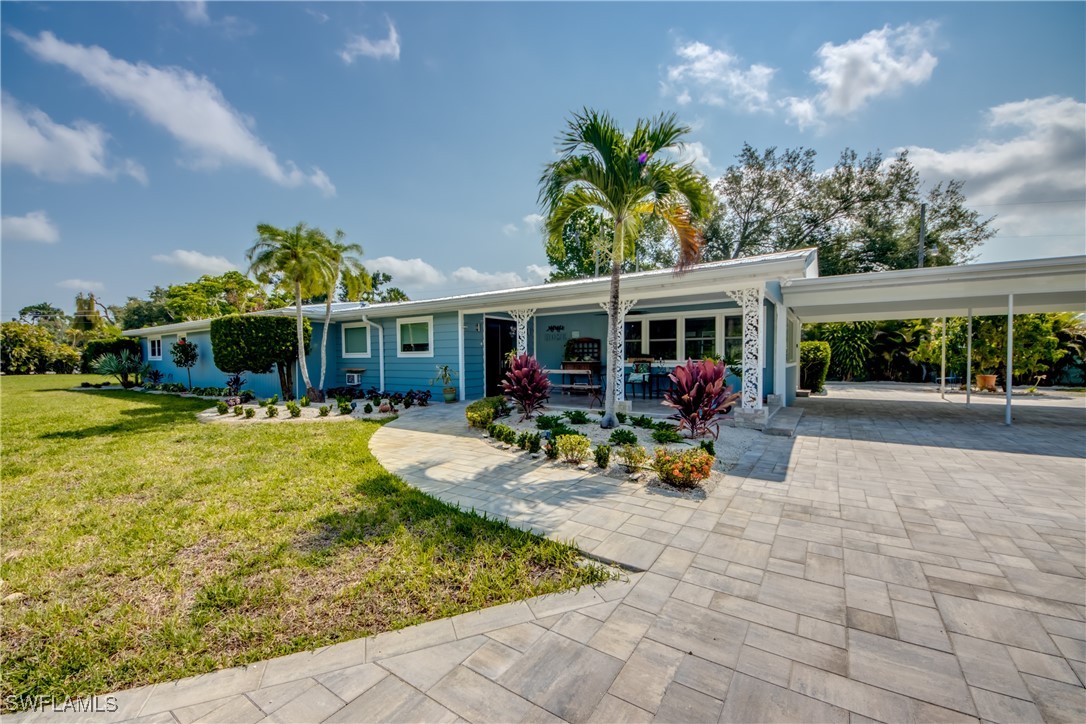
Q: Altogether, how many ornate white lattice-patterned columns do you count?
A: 3